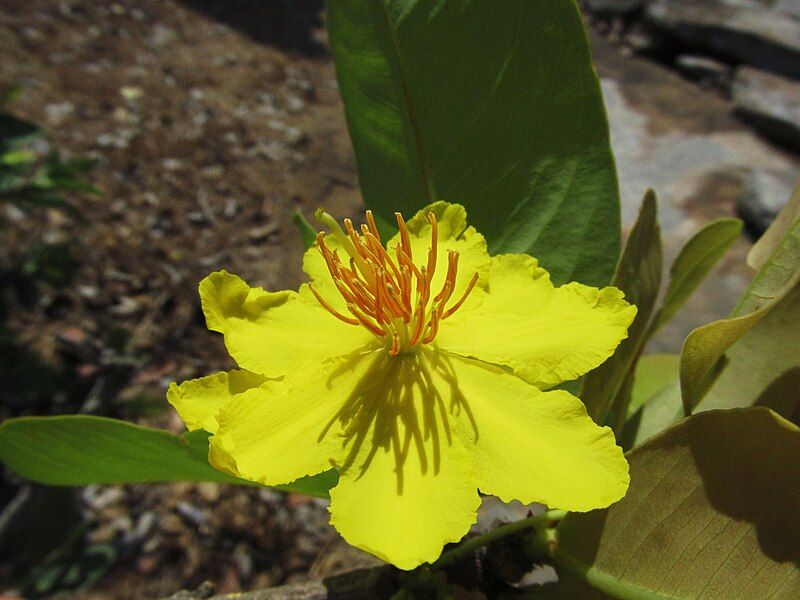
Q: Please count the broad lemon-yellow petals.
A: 8